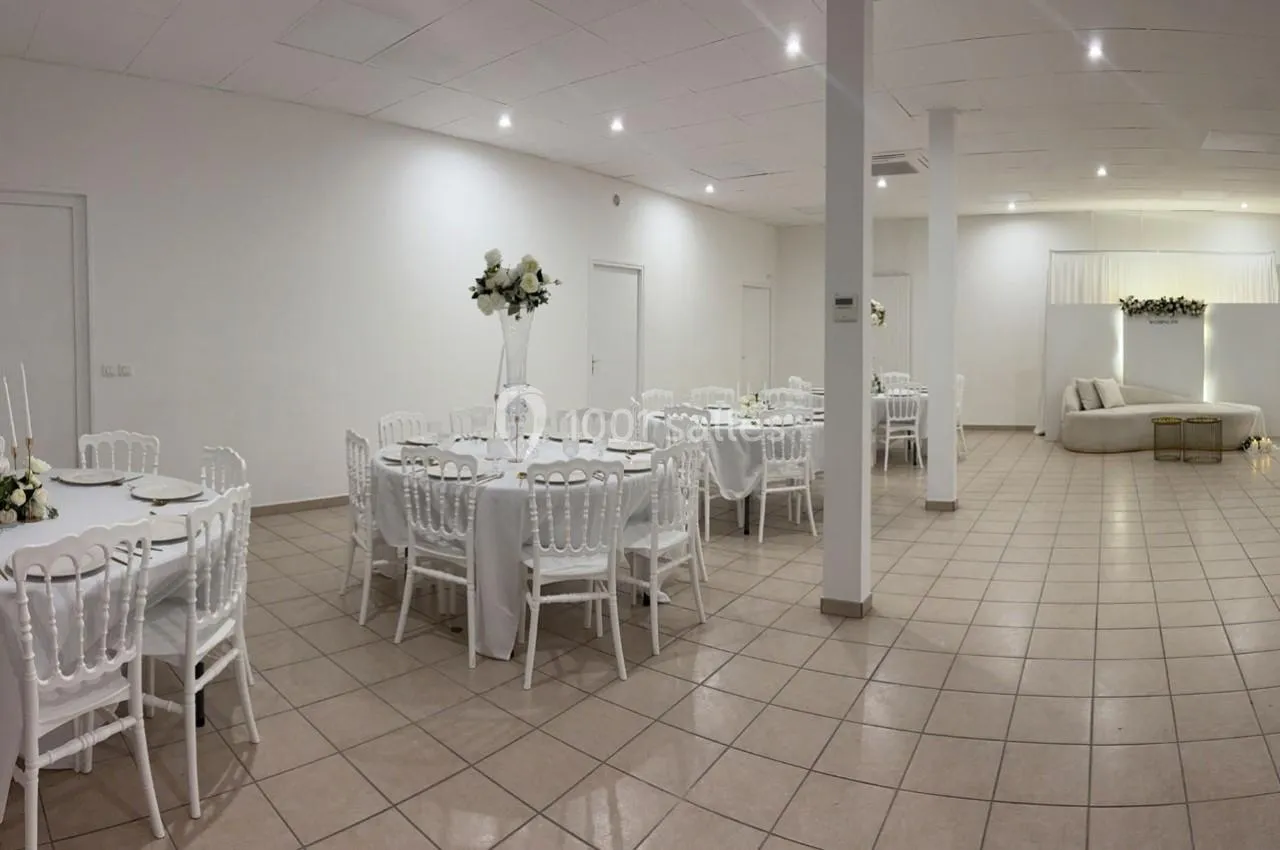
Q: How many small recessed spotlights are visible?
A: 9